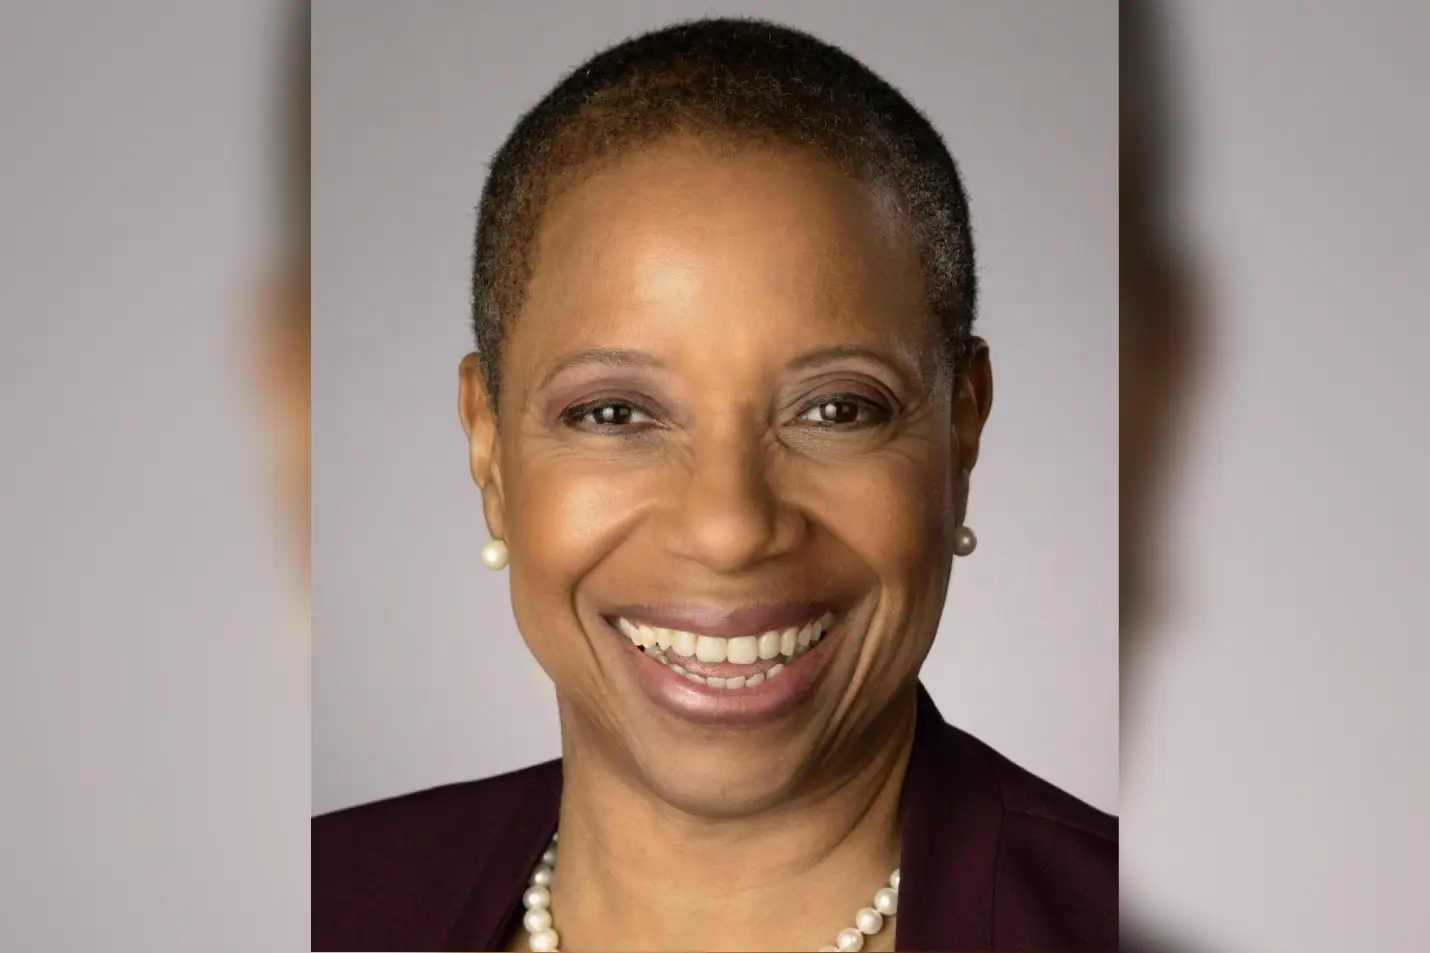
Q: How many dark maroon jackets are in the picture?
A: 1